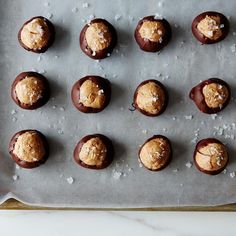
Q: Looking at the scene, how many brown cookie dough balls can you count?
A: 12